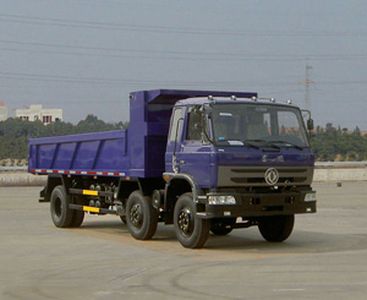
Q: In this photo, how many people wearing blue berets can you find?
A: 0